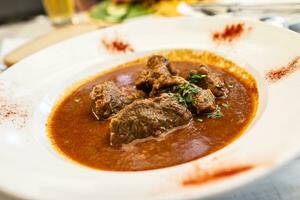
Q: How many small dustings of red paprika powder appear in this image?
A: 5